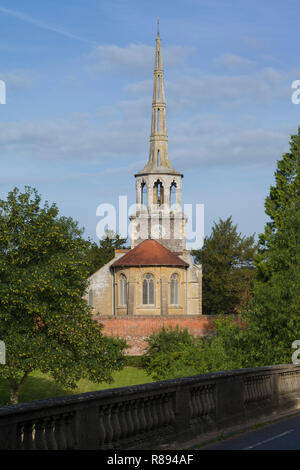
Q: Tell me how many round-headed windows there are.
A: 3